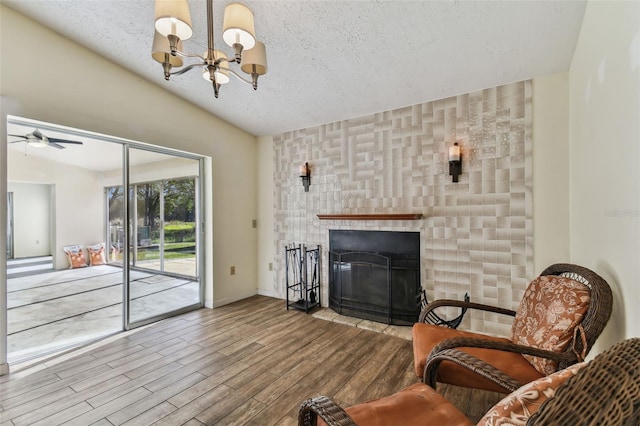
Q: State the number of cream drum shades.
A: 5